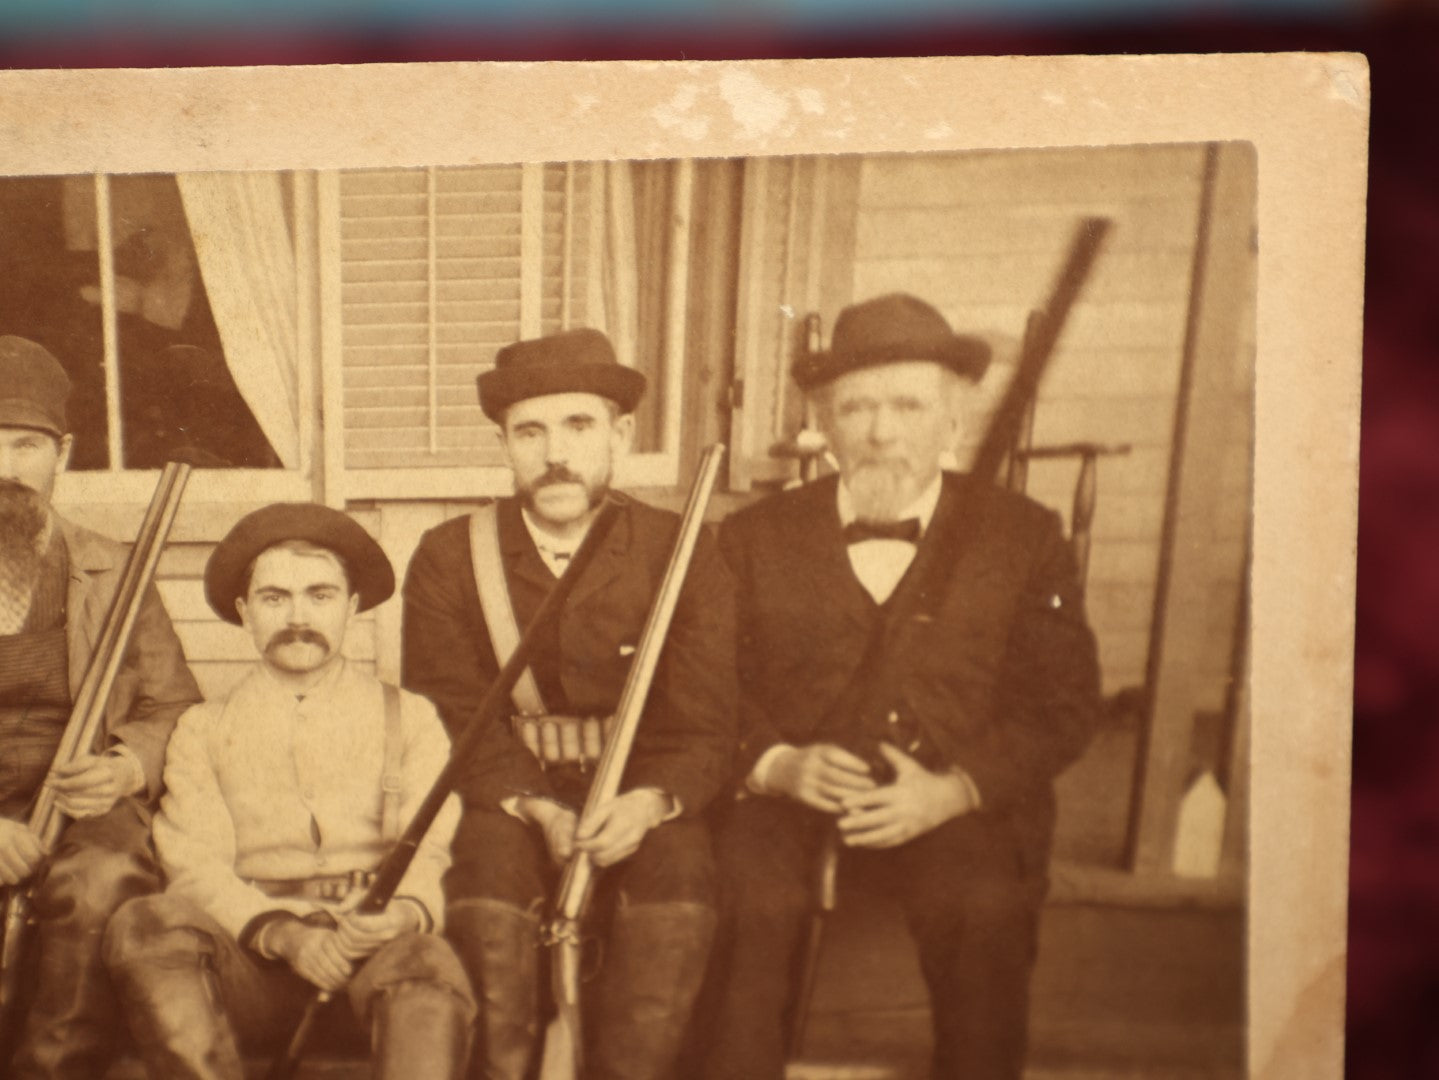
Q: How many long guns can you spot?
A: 4